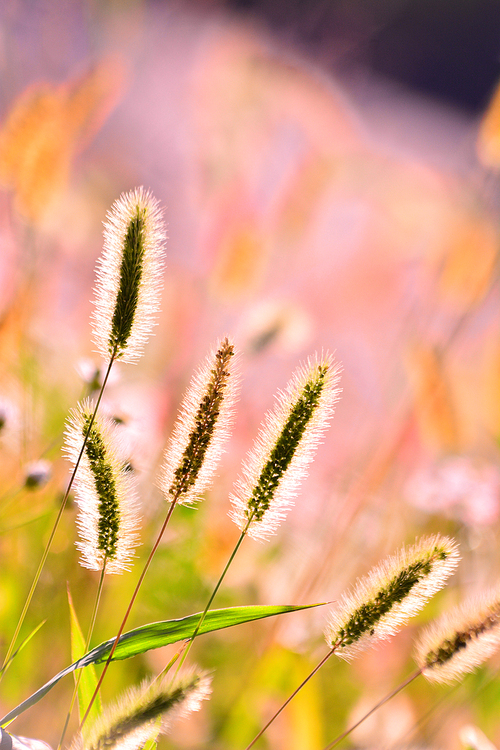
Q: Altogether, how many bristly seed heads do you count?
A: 7